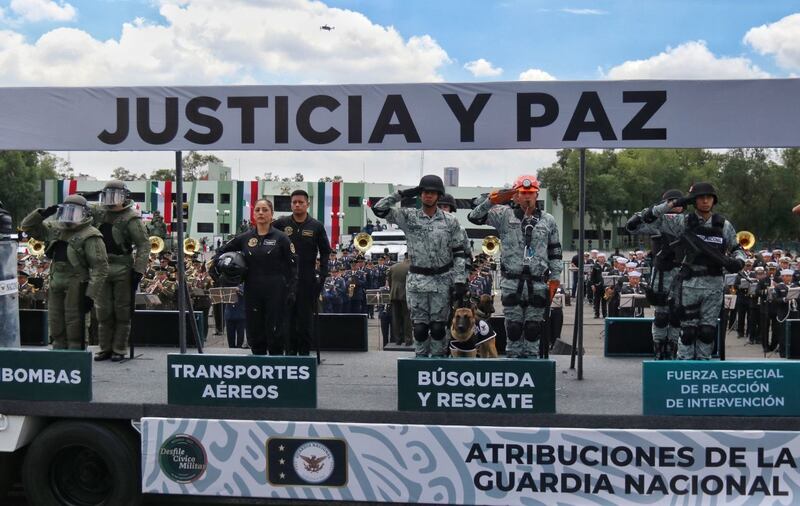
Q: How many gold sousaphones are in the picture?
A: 6